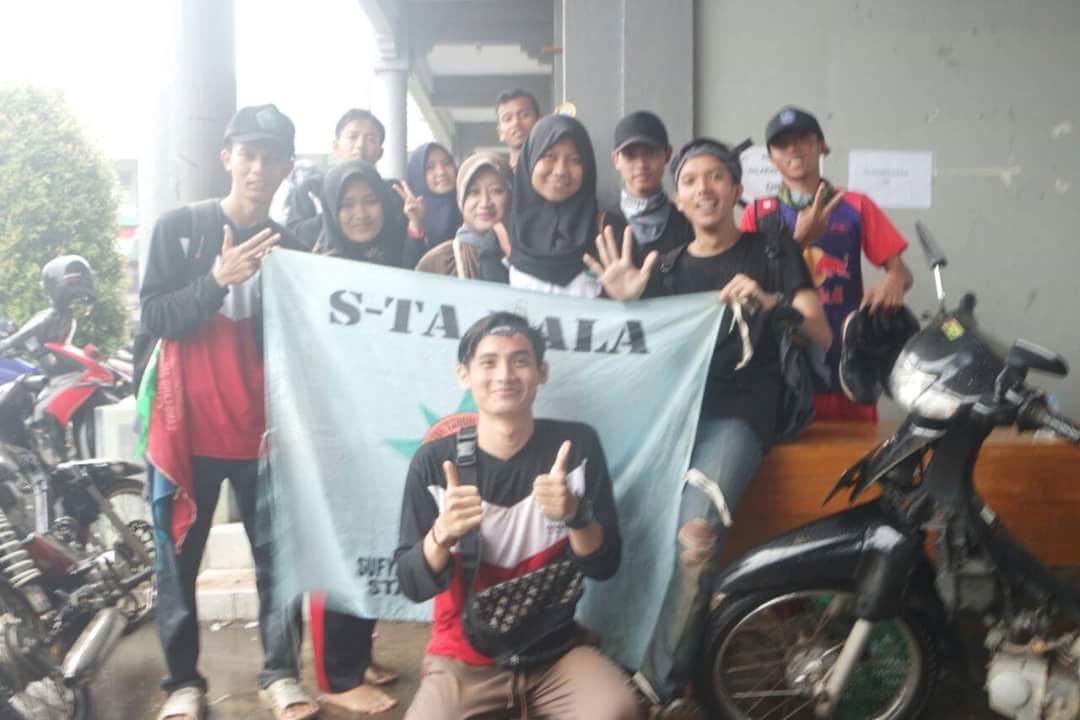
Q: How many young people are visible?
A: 11